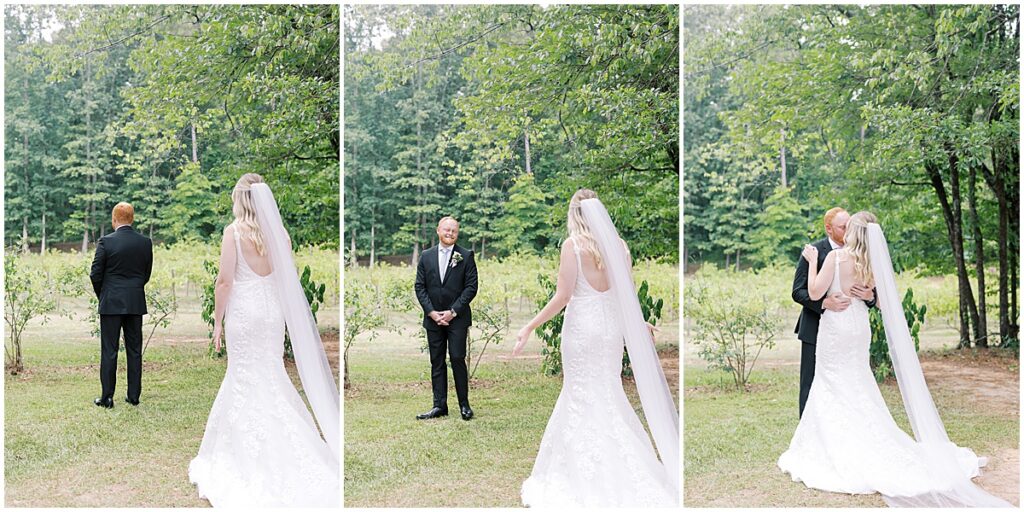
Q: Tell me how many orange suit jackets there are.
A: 0